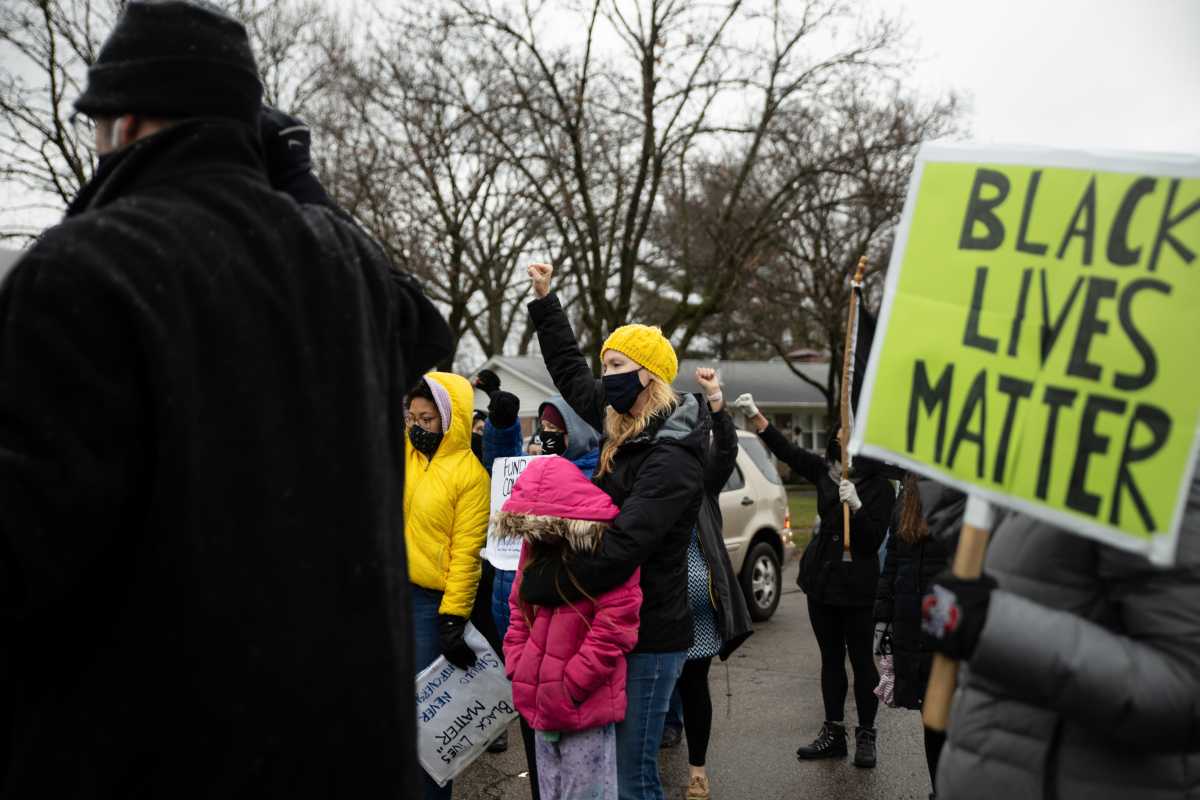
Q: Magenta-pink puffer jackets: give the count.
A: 1